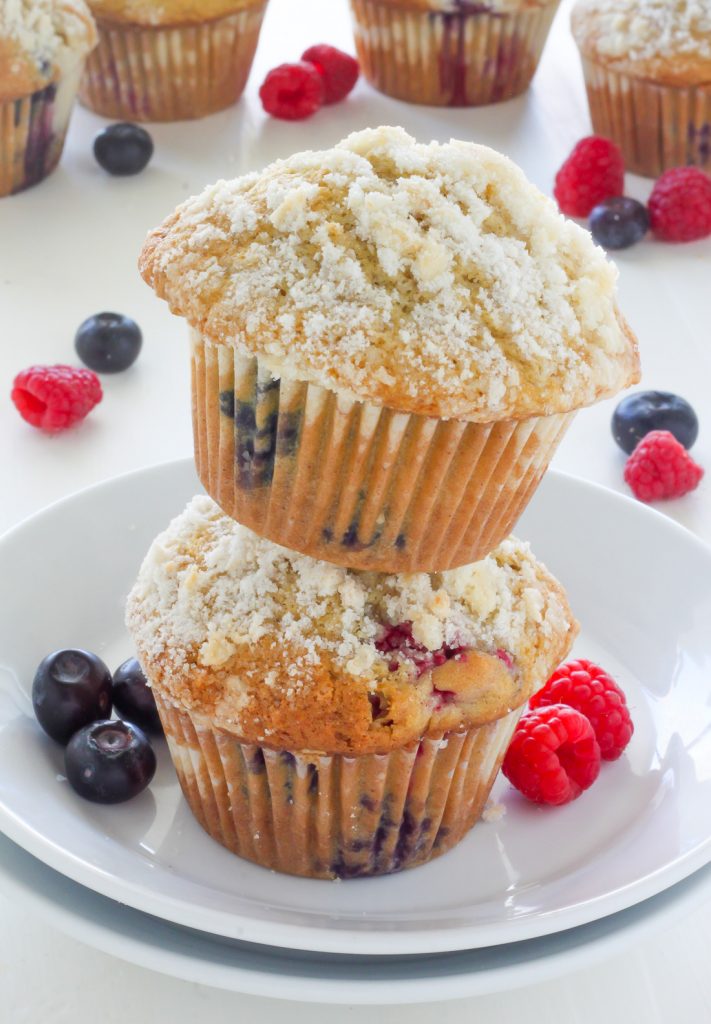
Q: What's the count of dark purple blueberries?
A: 7